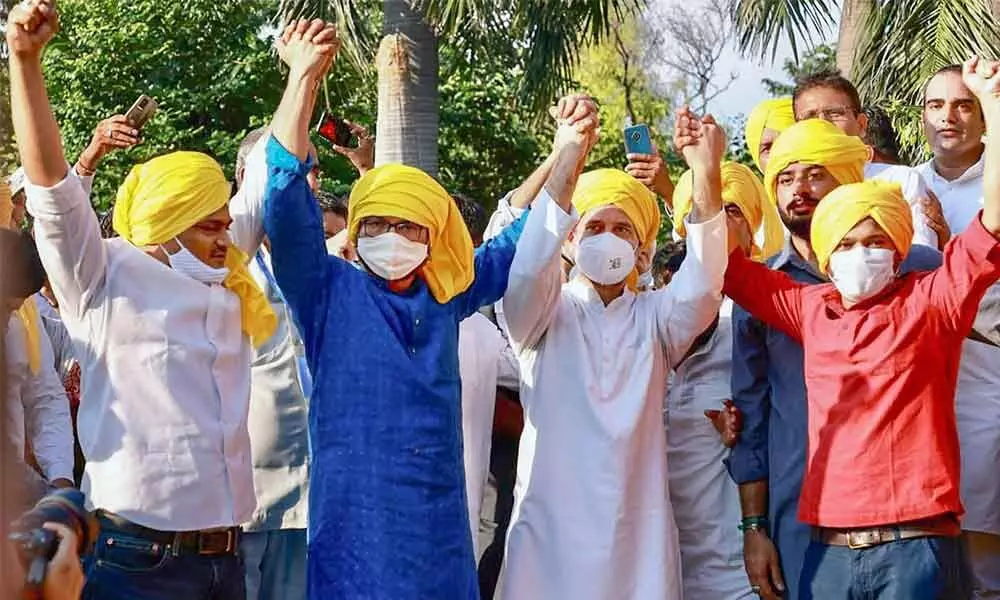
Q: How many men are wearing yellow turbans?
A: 7